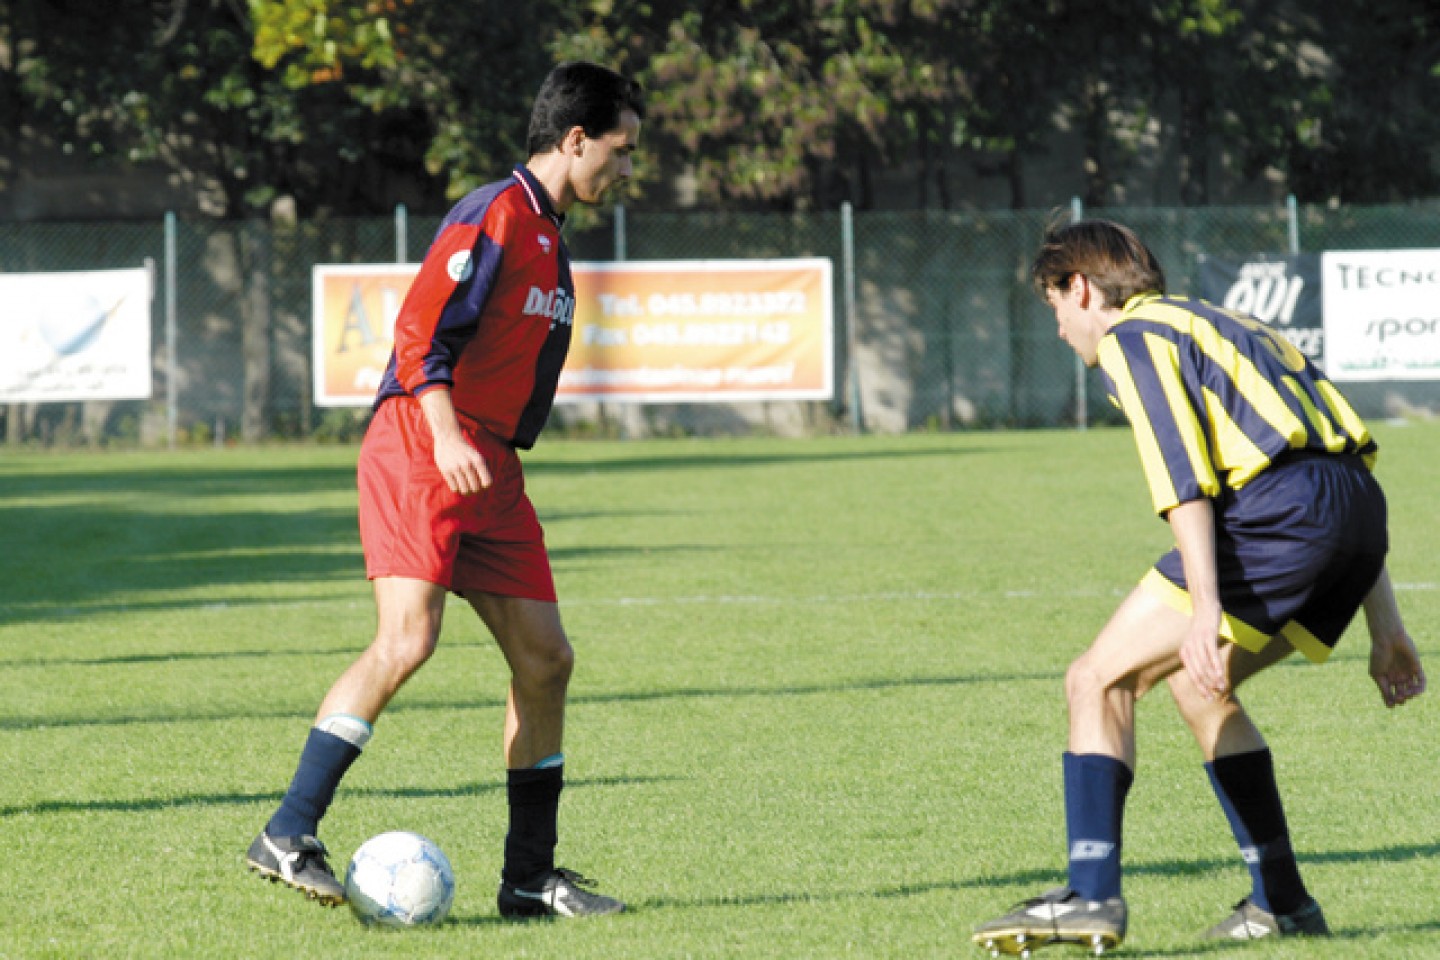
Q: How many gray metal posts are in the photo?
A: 6